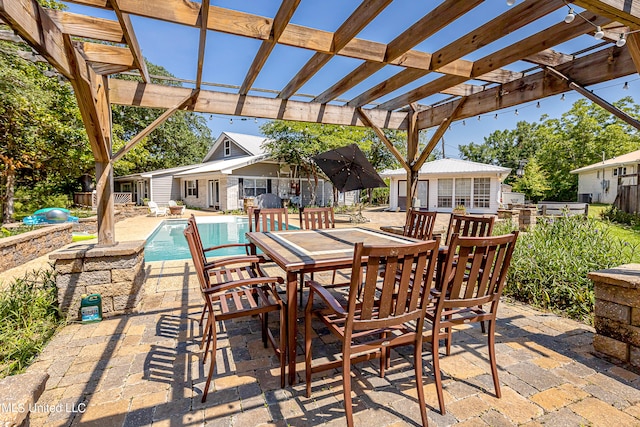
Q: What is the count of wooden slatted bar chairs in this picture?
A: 8